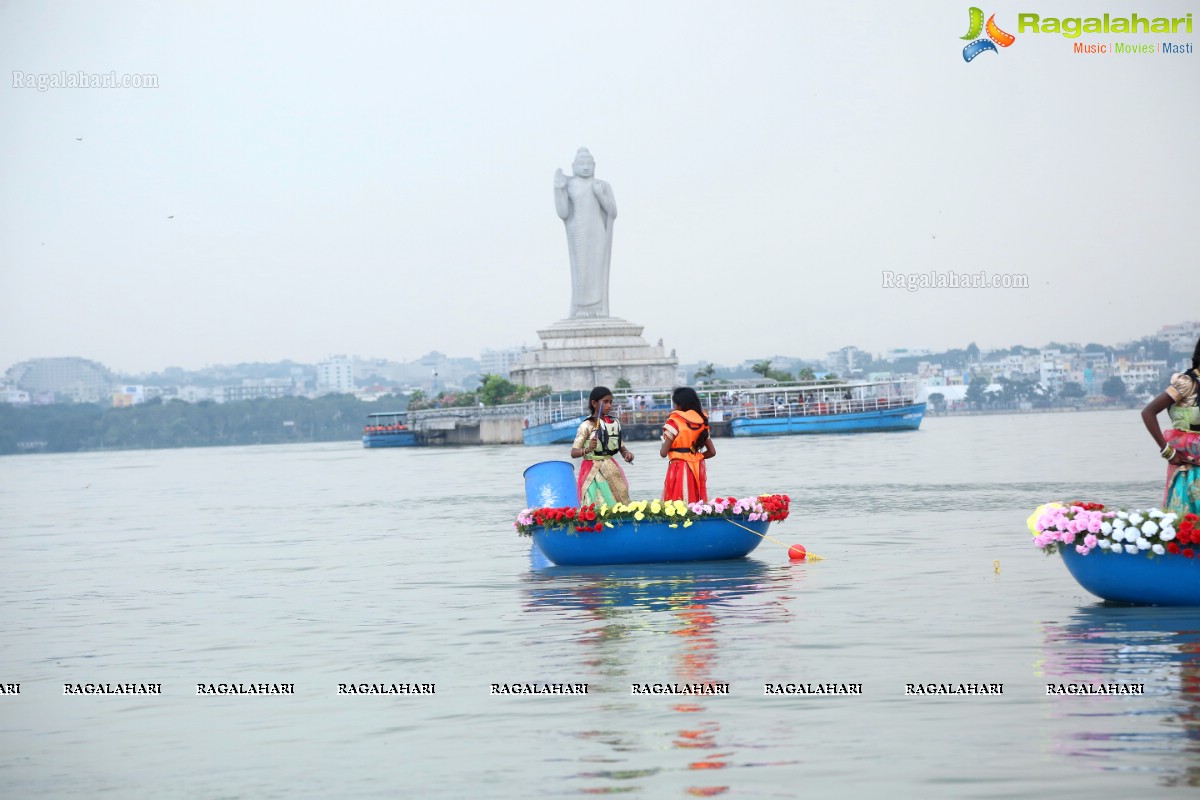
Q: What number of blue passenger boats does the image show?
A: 3